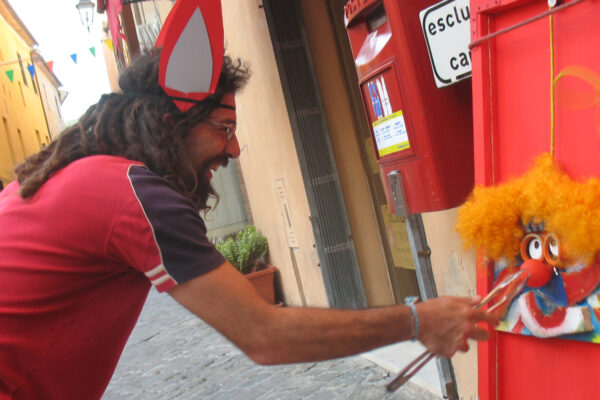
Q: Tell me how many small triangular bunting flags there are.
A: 6